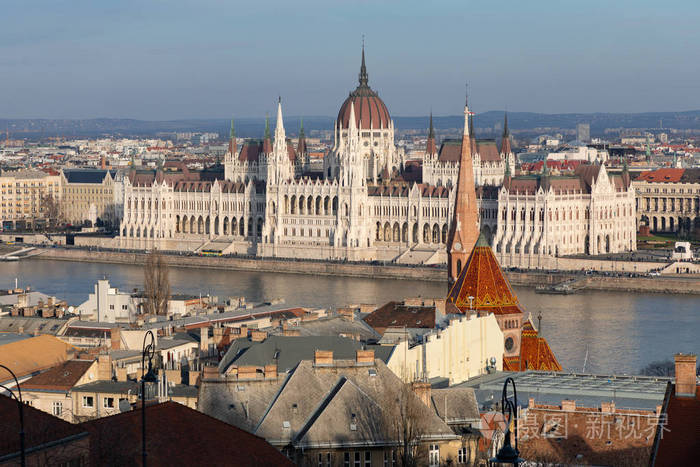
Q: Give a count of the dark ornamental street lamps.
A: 3